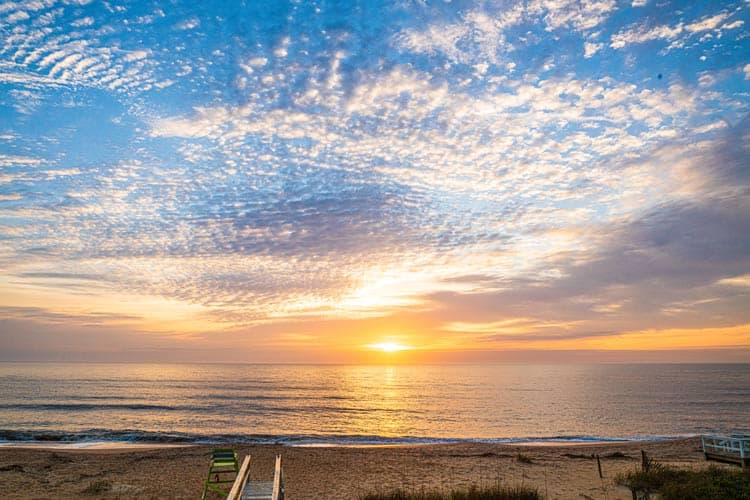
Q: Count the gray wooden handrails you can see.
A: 2